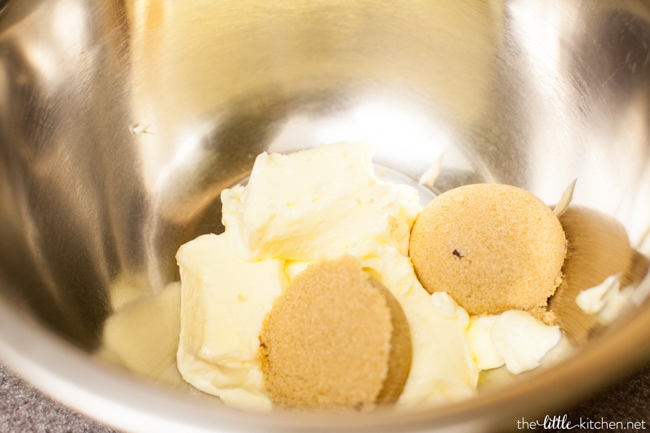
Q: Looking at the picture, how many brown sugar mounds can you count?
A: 2